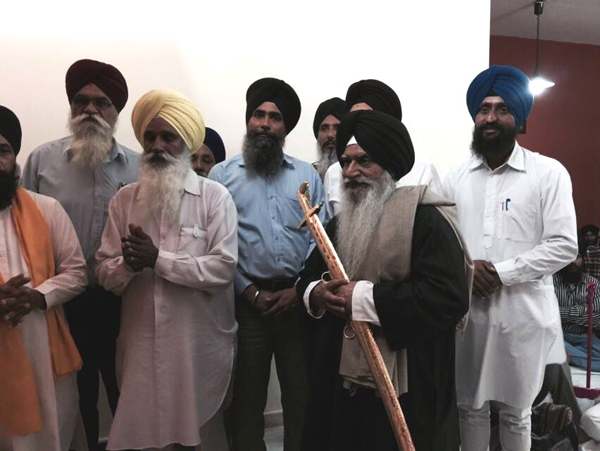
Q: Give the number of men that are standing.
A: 9